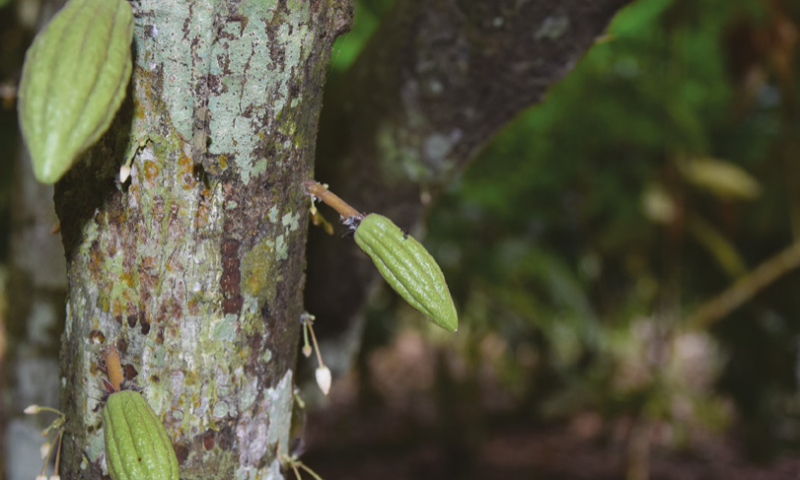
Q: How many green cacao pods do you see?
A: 3